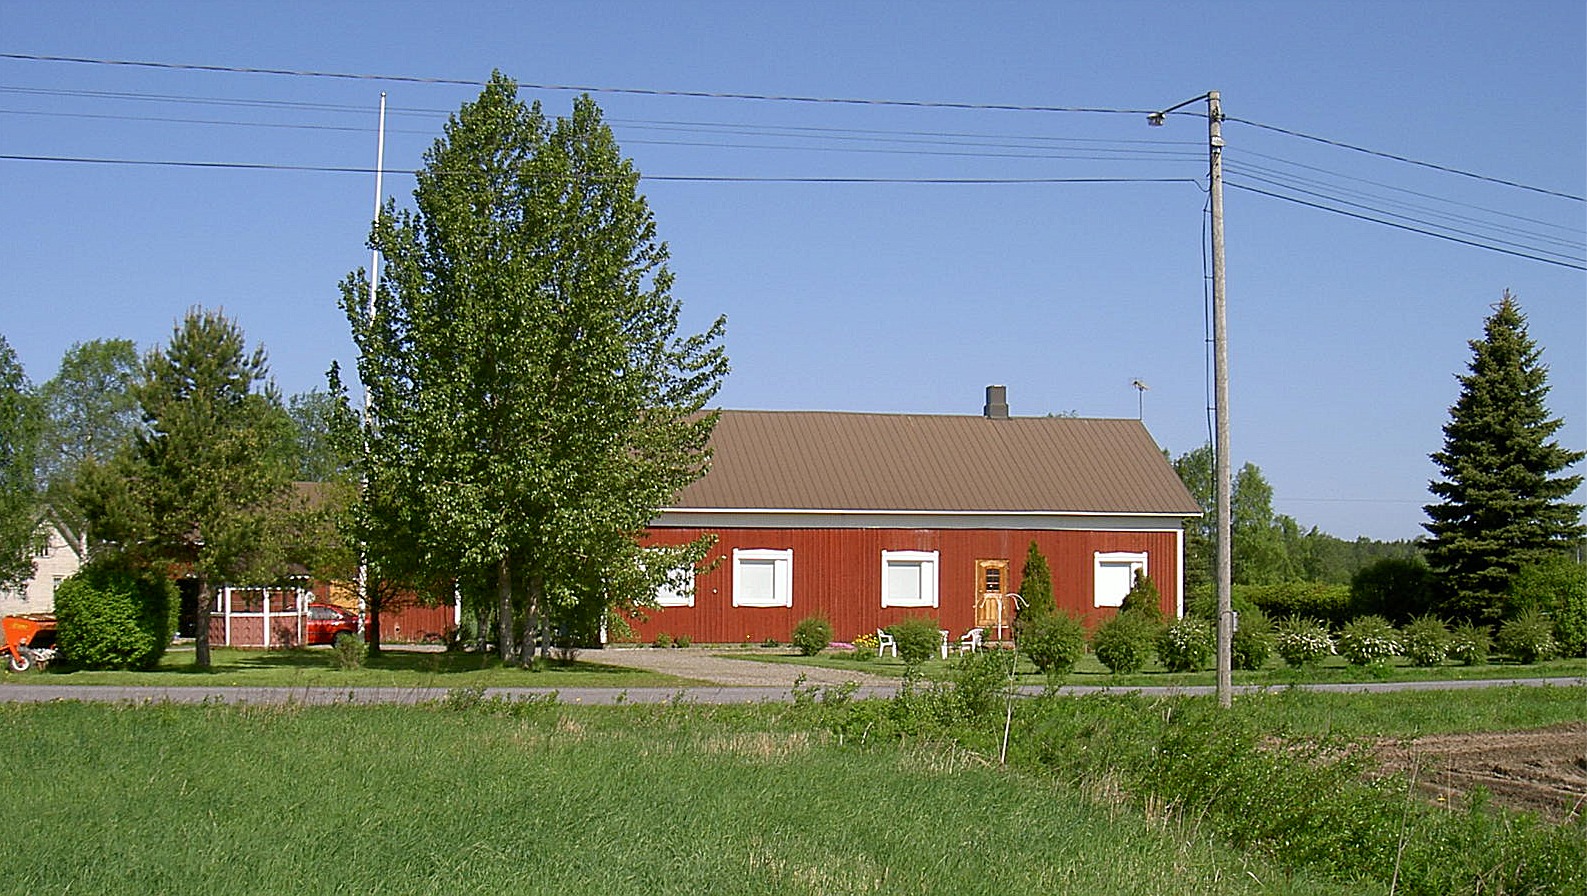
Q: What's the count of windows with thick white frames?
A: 4